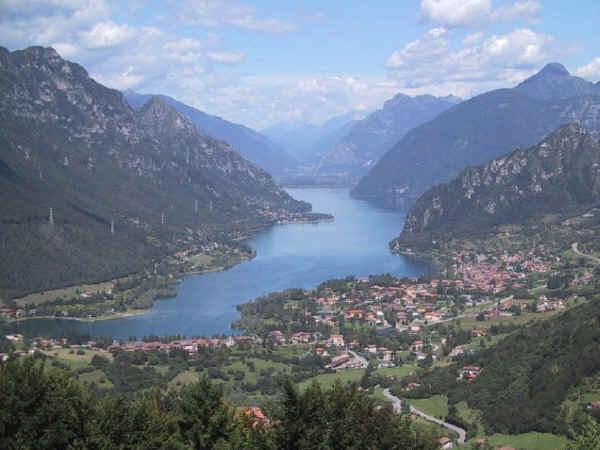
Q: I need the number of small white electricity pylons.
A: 5